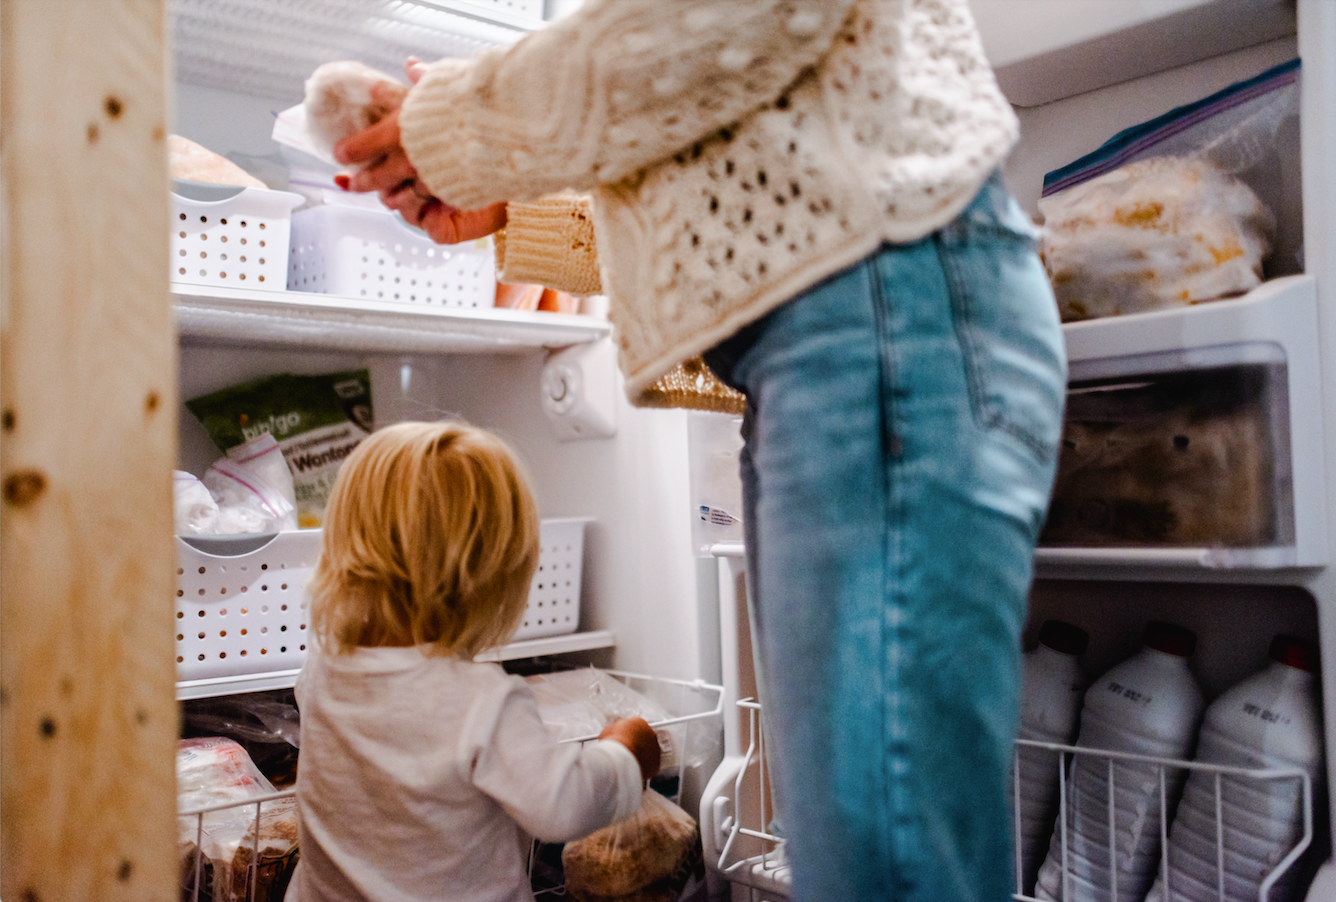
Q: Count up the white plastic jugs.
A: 3